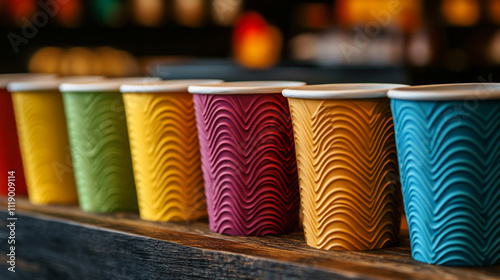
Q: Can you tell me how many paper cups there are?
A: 7